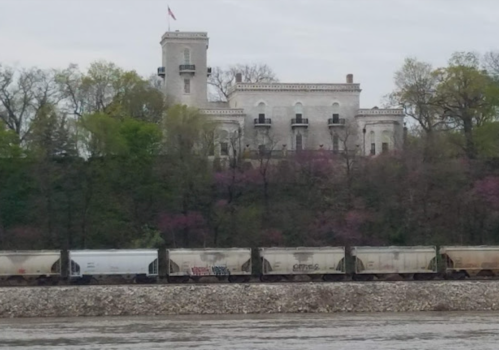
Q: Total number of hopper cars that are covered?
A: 6